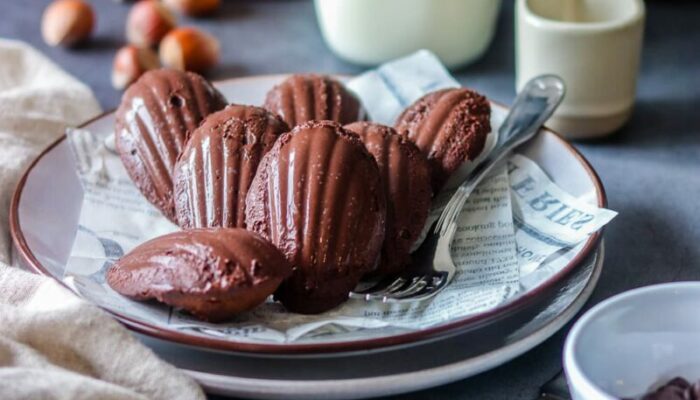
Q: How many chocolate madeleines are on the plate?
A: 7